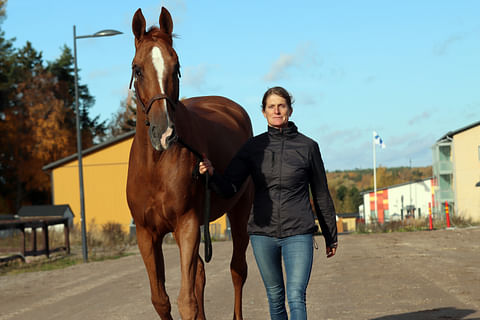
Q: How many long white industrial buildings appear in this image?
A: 1